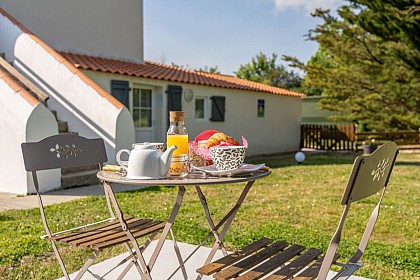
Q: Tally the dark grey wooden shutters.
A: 3